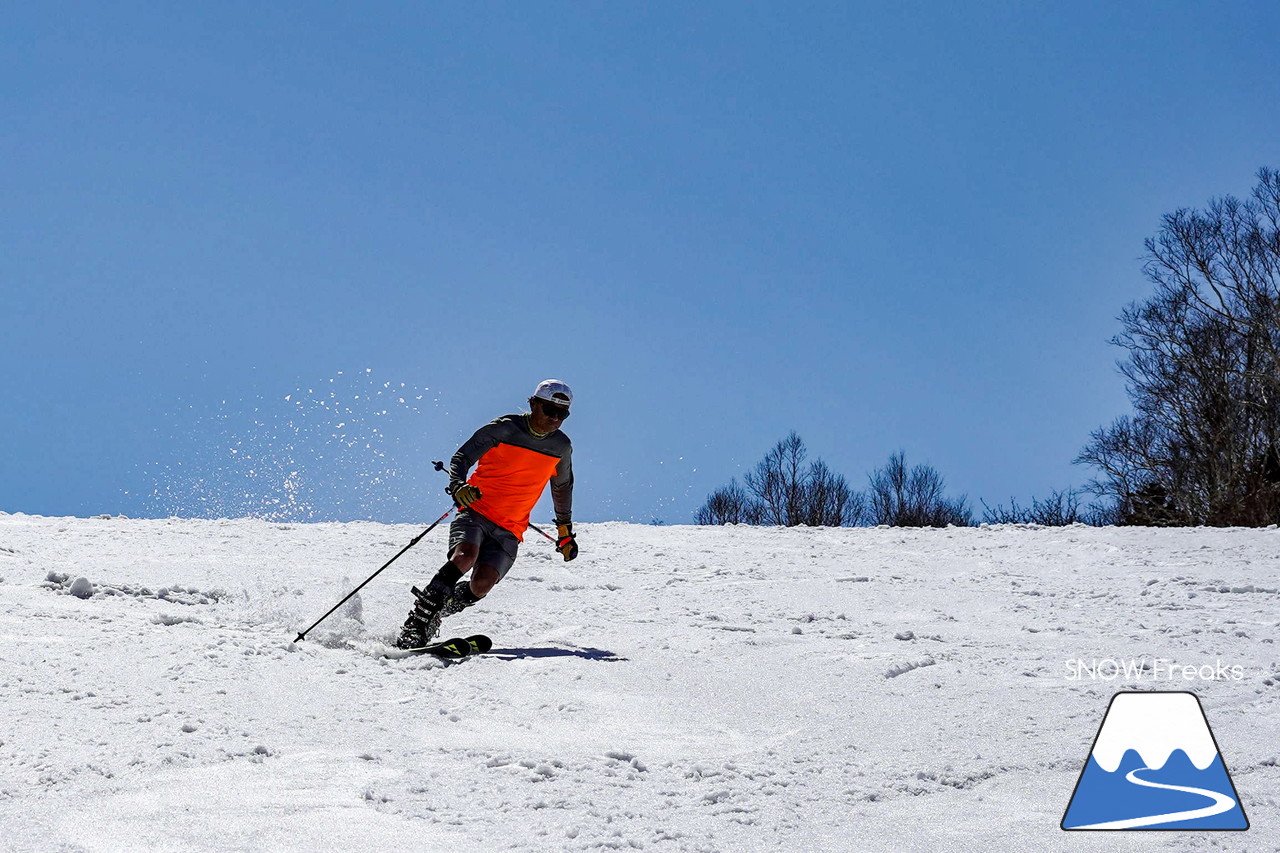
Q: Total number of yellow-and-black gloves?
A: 2